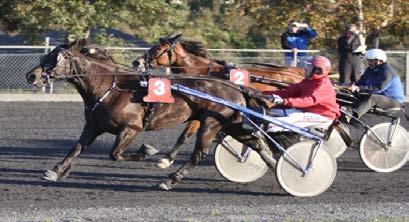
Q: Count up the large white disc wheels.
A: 4